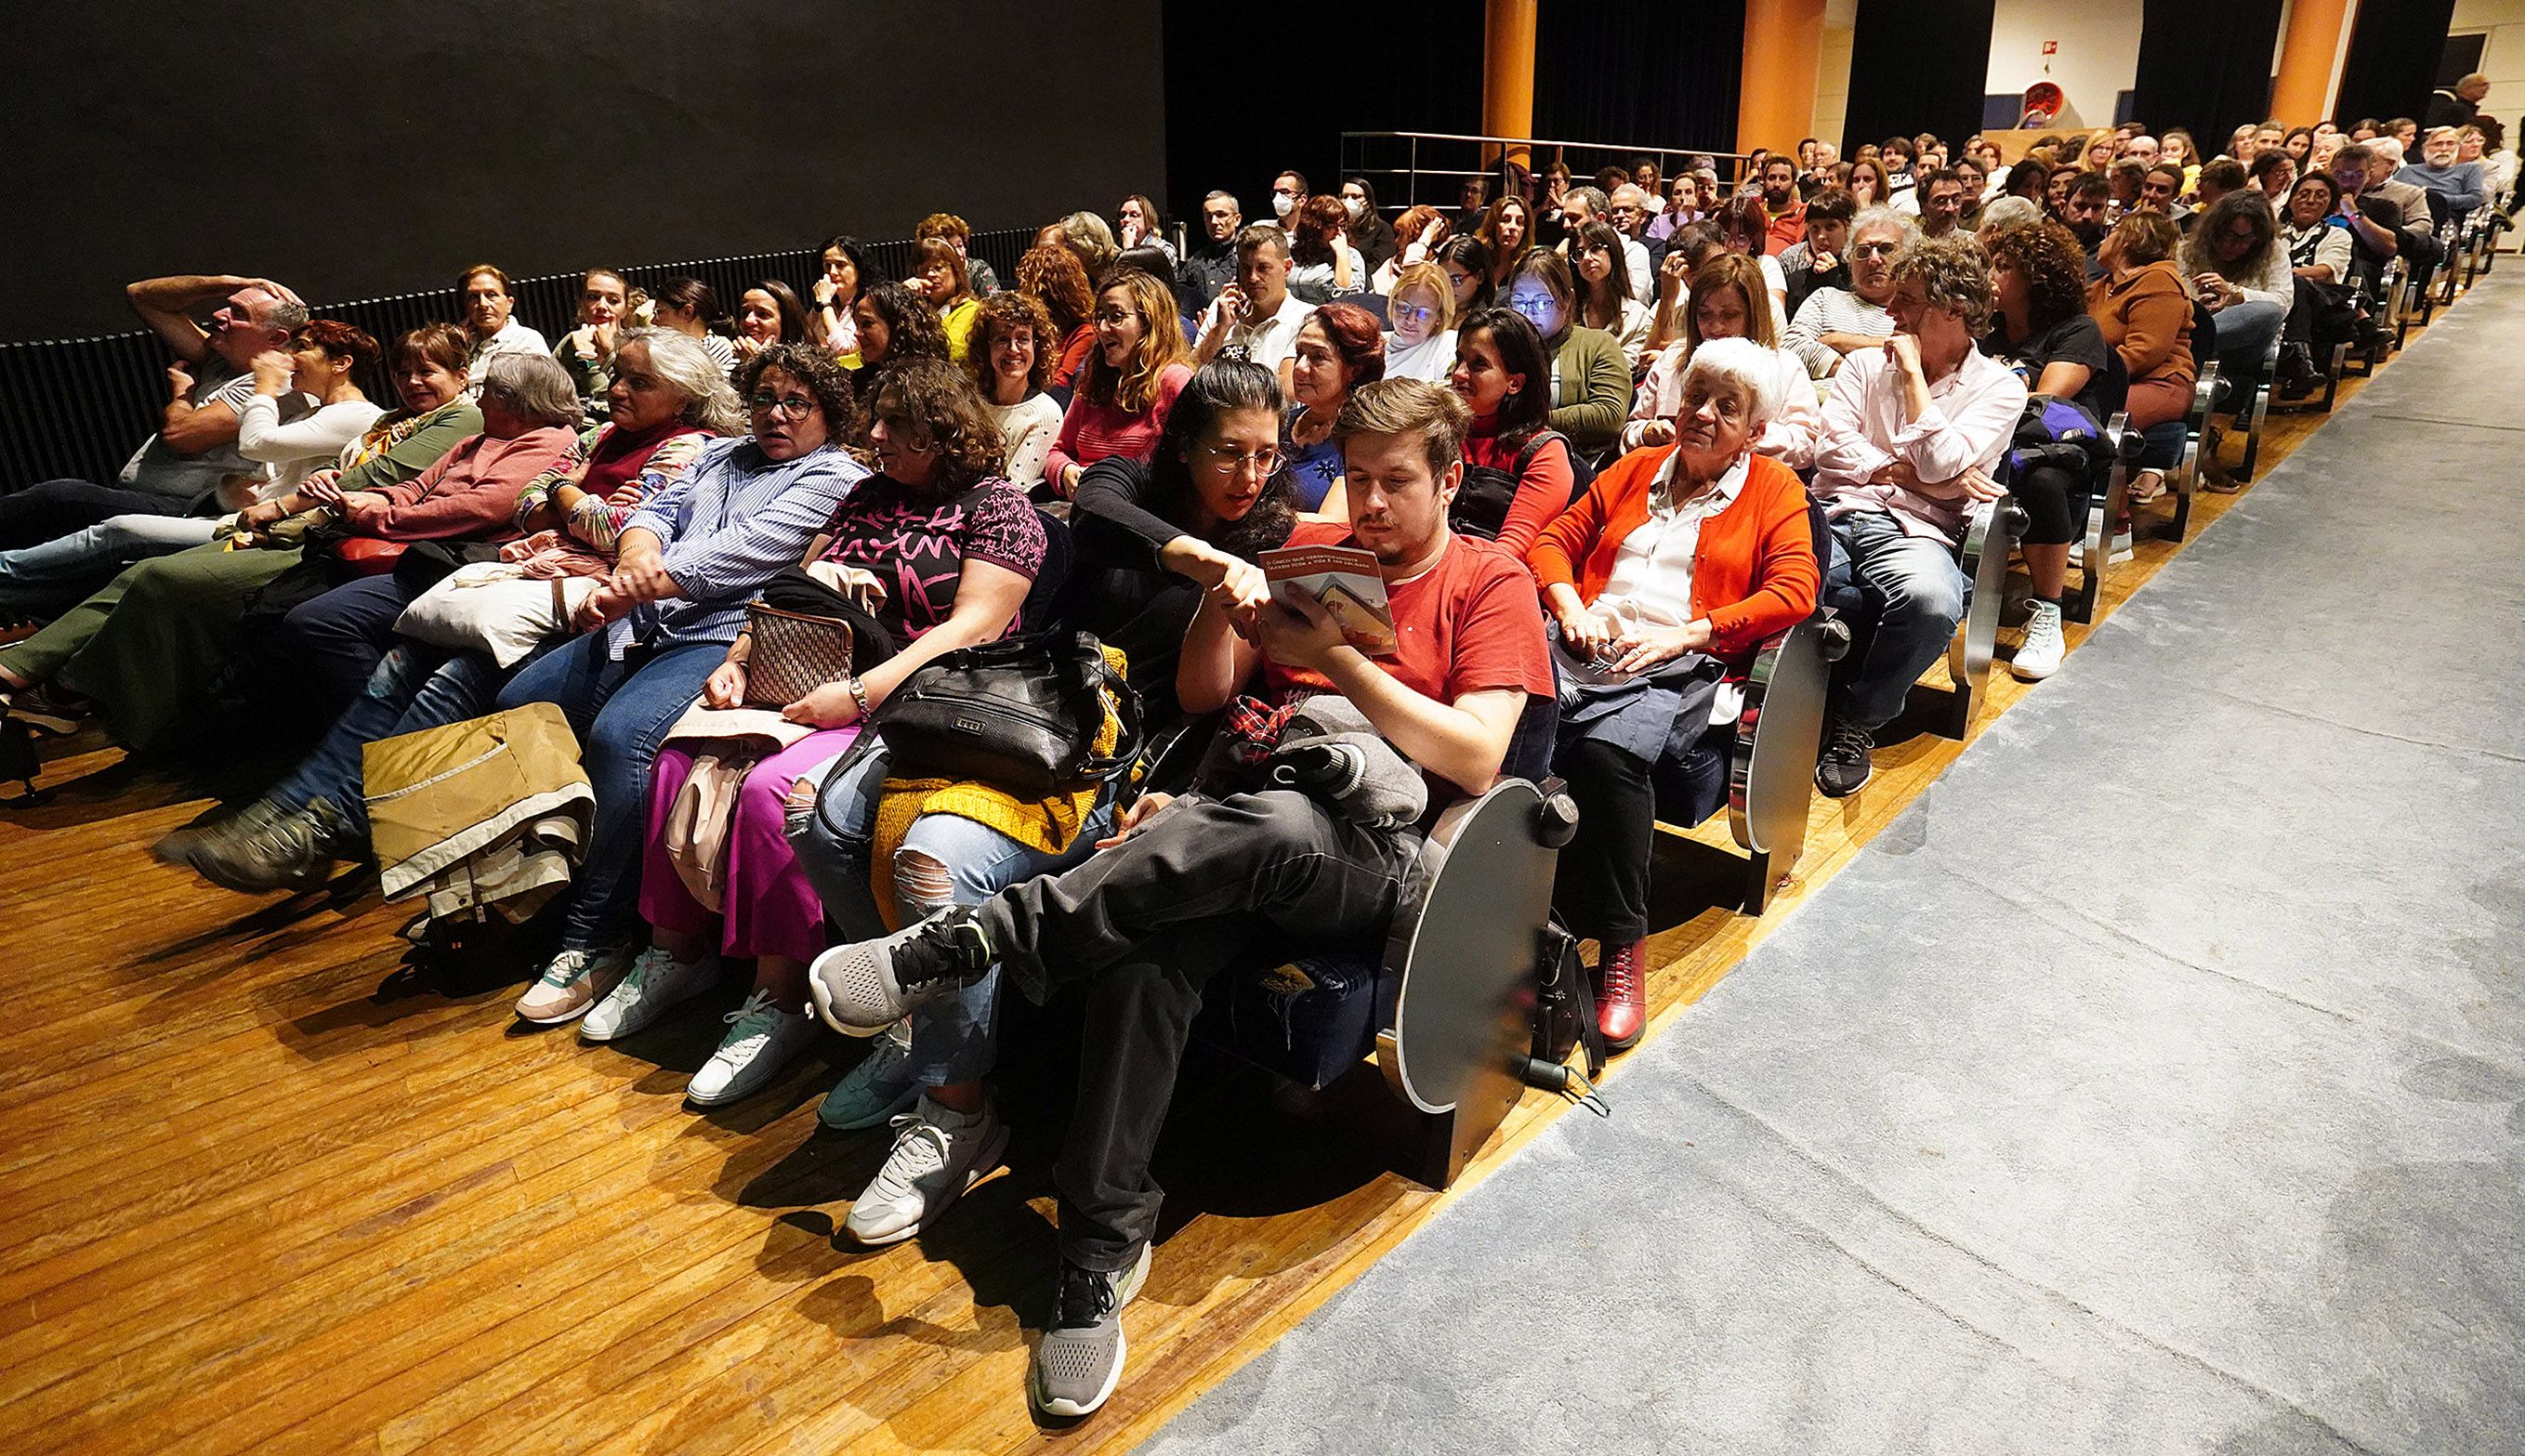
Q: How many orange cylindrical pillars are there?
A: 3